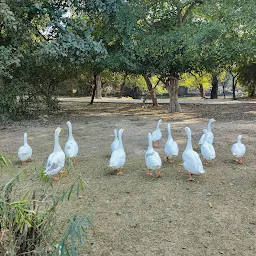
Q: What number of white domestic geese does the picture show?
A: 12